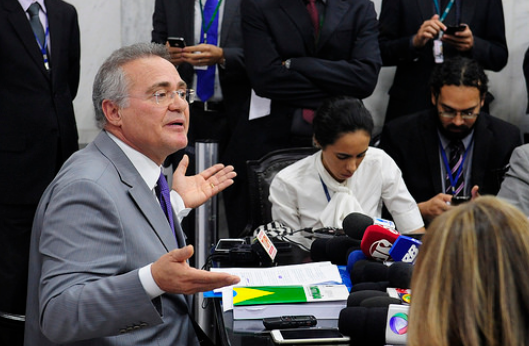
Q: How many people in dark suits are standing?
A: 4